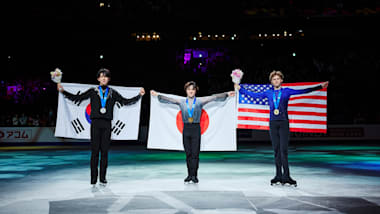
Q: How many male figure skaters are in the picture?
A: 3